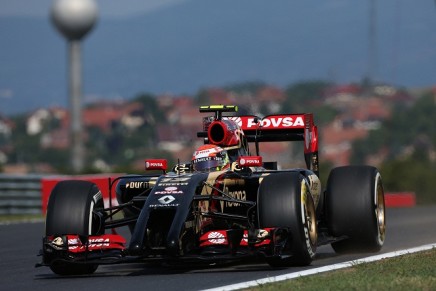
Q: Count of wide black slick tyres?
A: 3